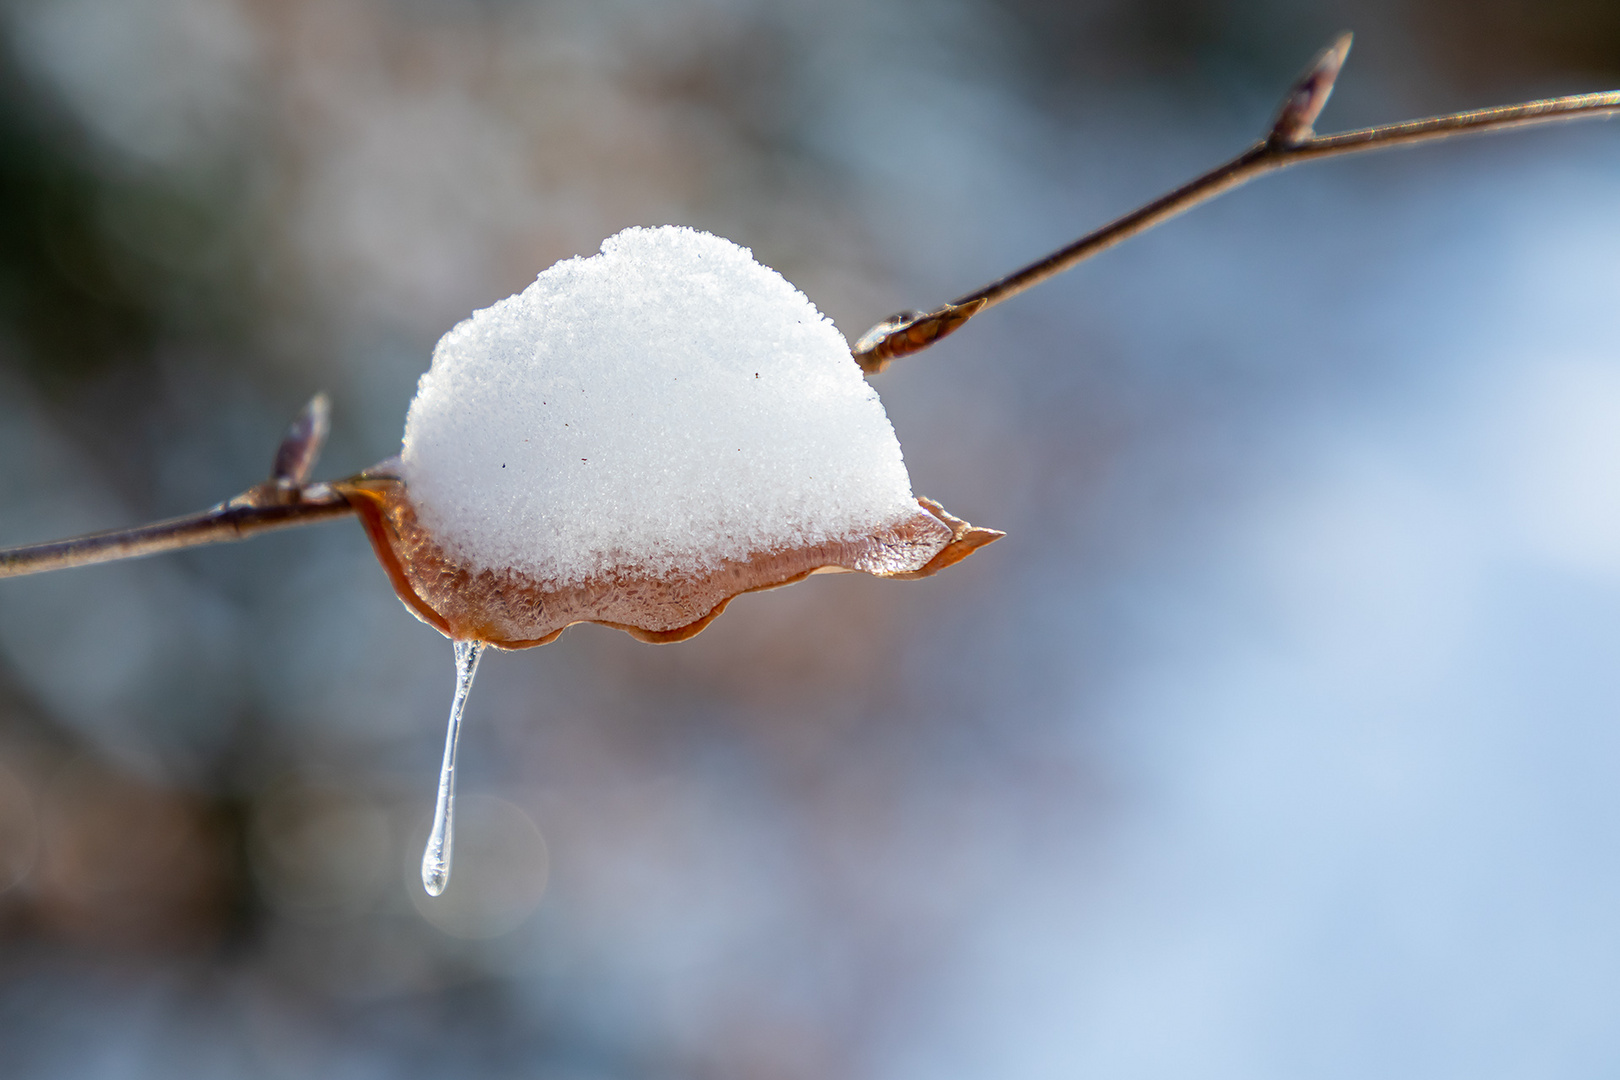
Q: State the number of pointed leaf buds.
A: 3